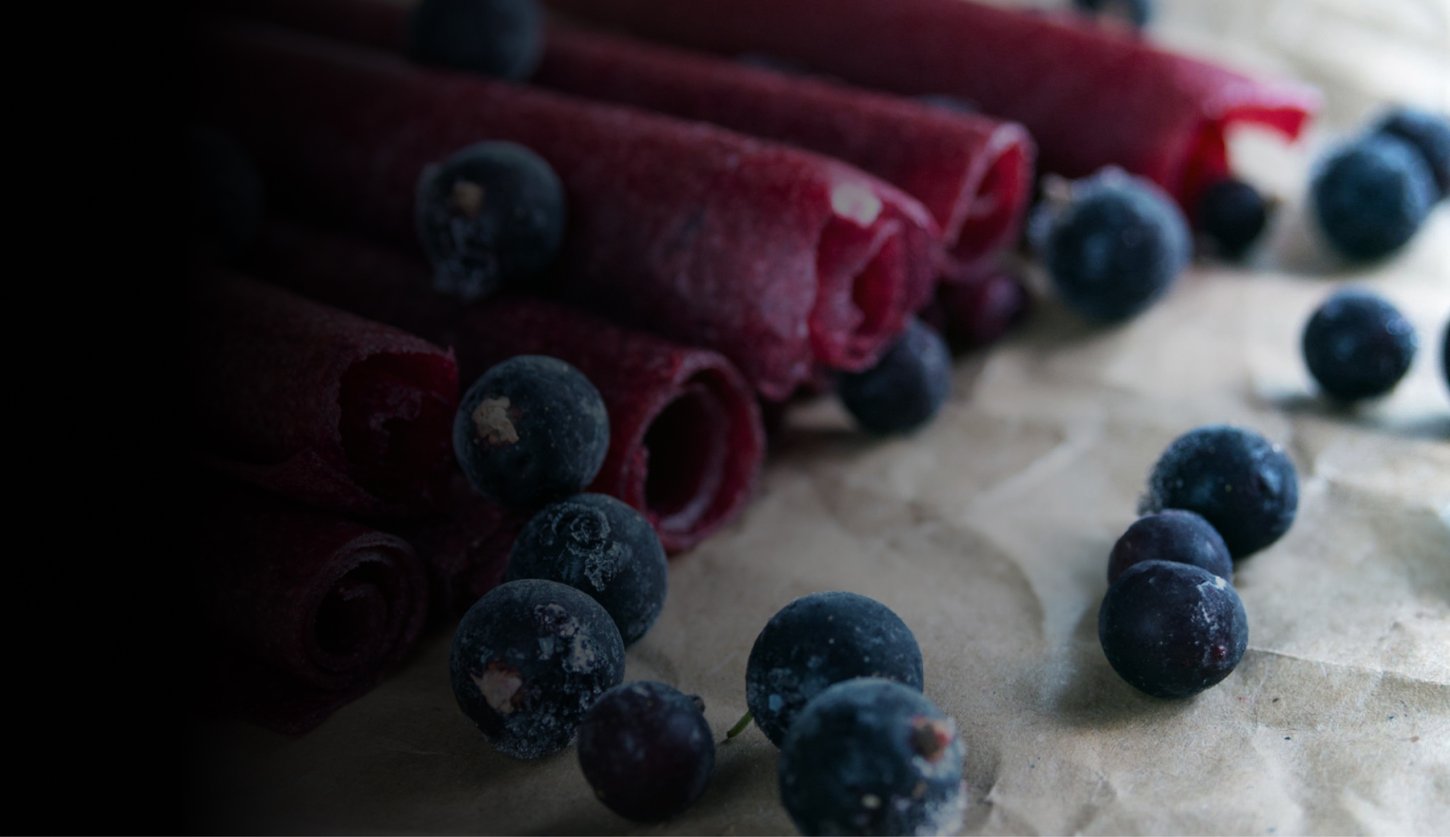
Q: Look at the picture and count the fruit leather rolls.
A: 6